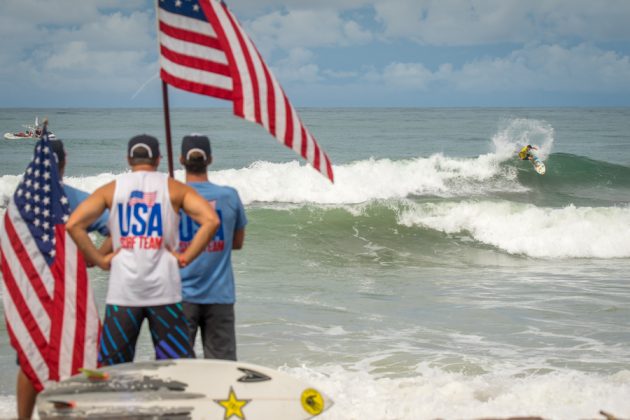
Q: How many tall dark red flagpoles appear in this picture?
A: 1